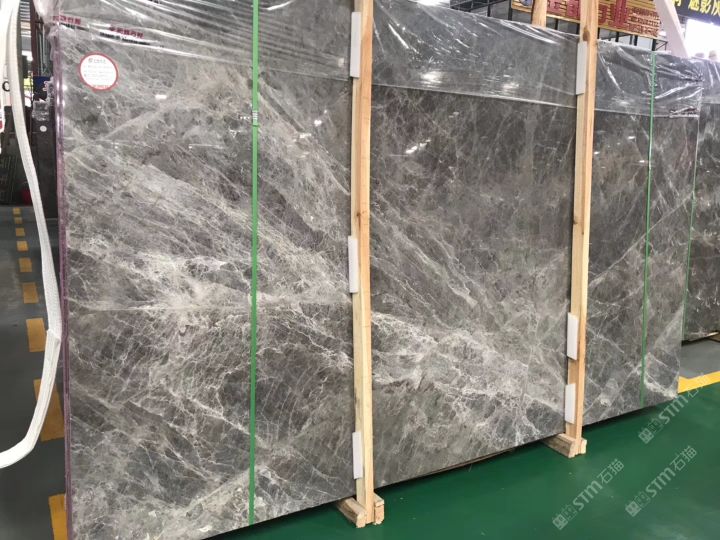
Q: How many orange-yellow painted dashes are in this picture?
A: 9